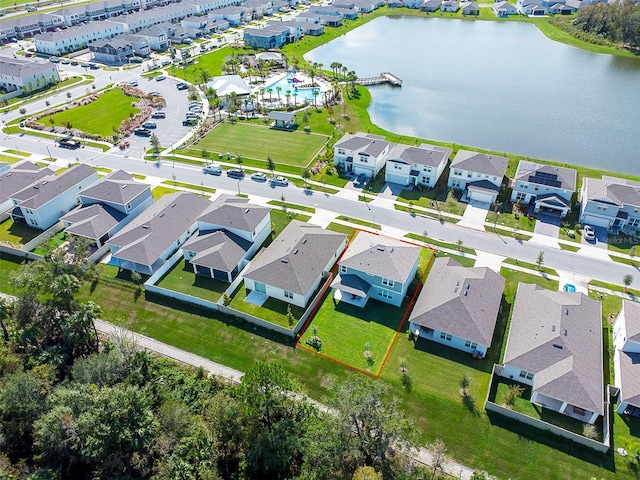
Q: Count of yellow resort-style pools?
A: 0